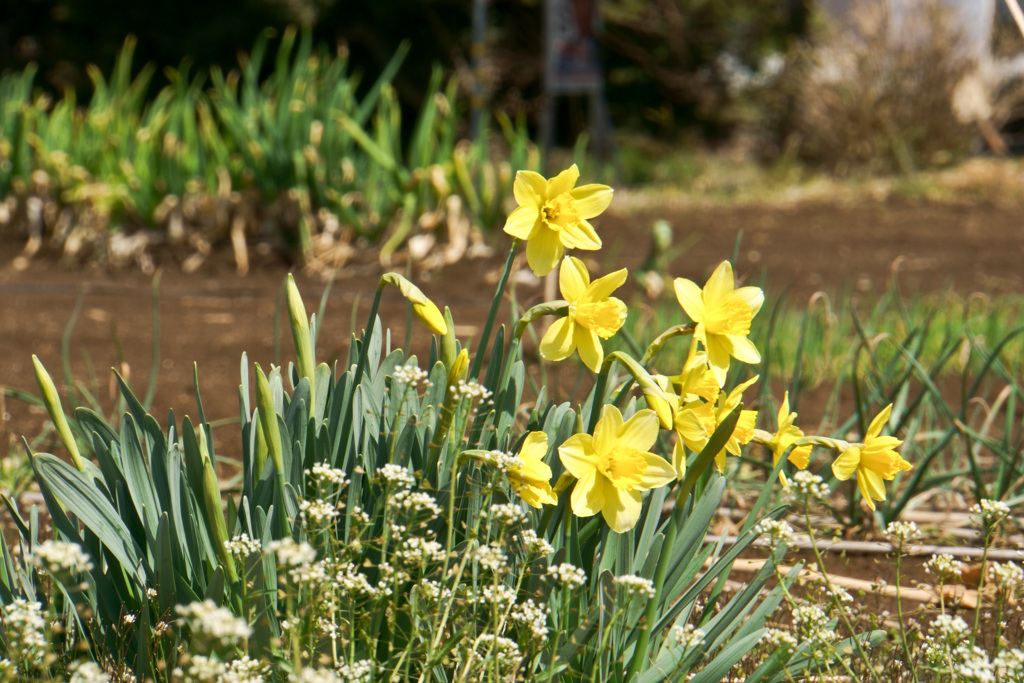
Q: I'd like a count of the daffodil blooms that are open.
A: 10